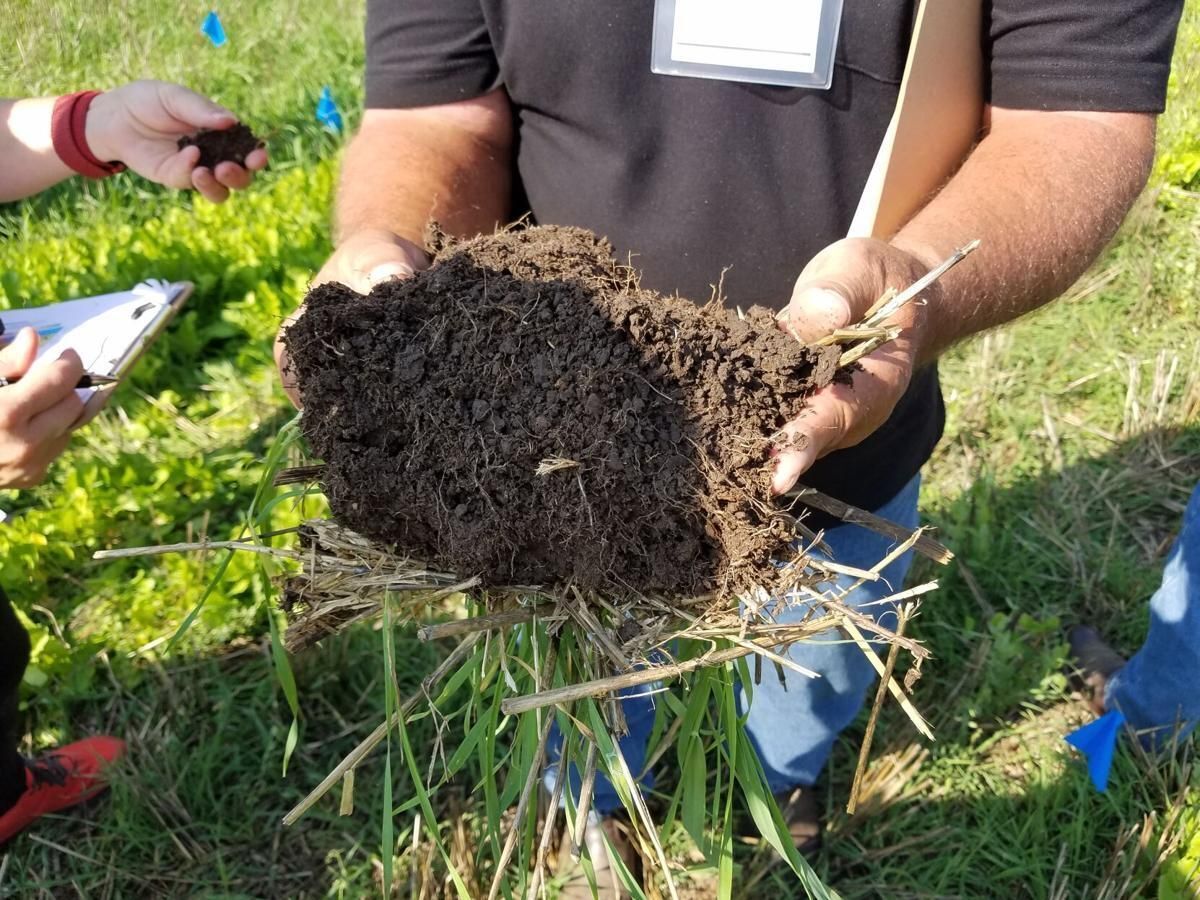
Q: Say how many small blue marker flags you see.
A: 3